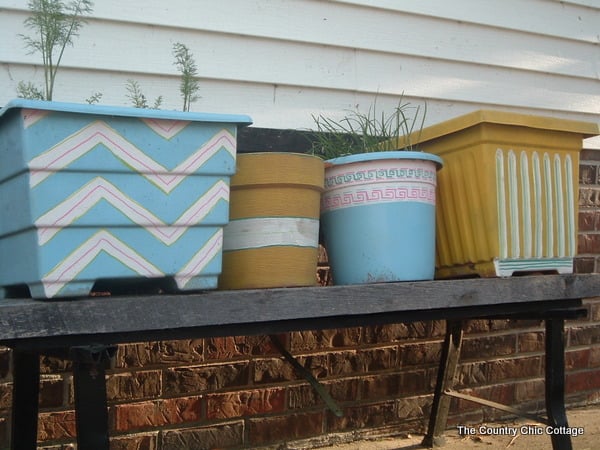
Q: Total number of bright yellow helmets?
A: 0